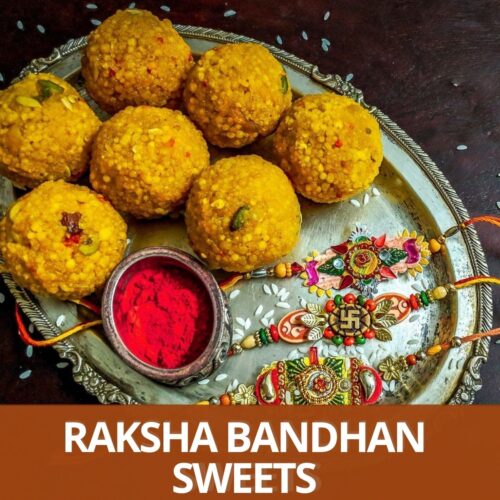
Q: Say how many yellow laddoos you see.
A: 7